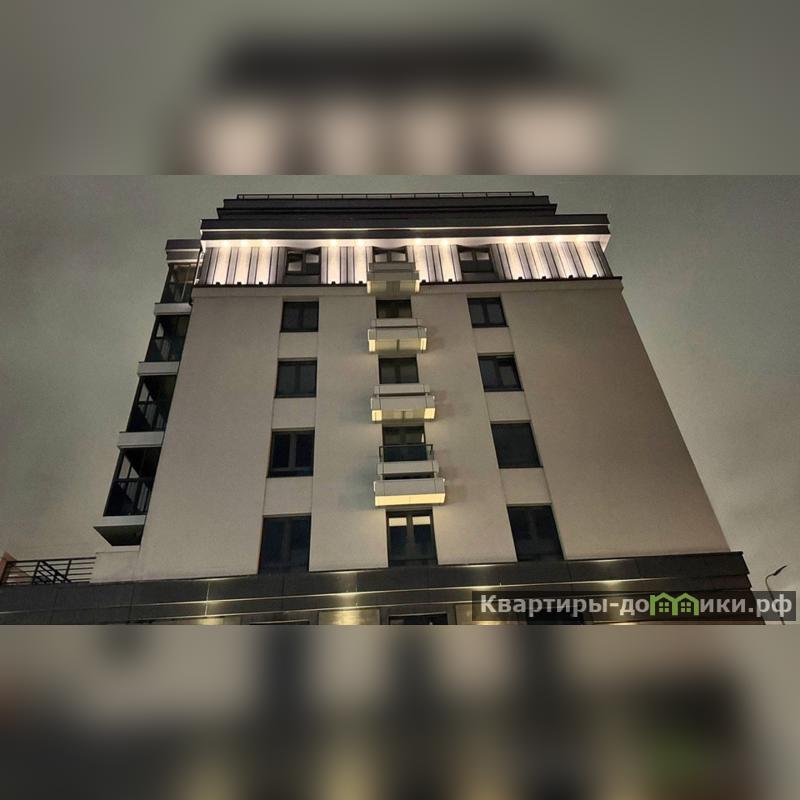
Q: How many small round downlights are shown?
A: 11